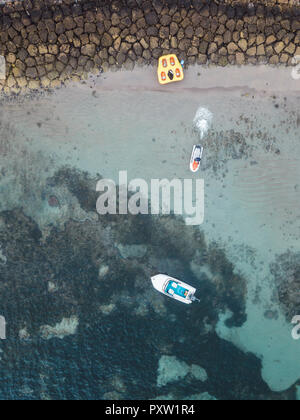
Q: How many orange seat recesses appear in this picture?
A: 4